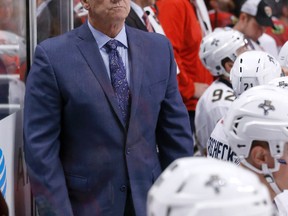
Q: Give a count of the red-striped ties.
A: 1